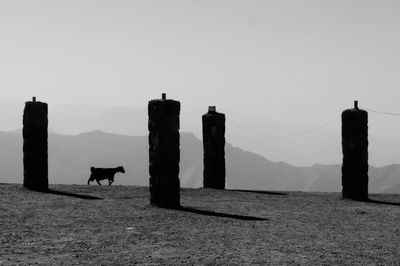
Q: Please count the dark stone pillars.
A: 4